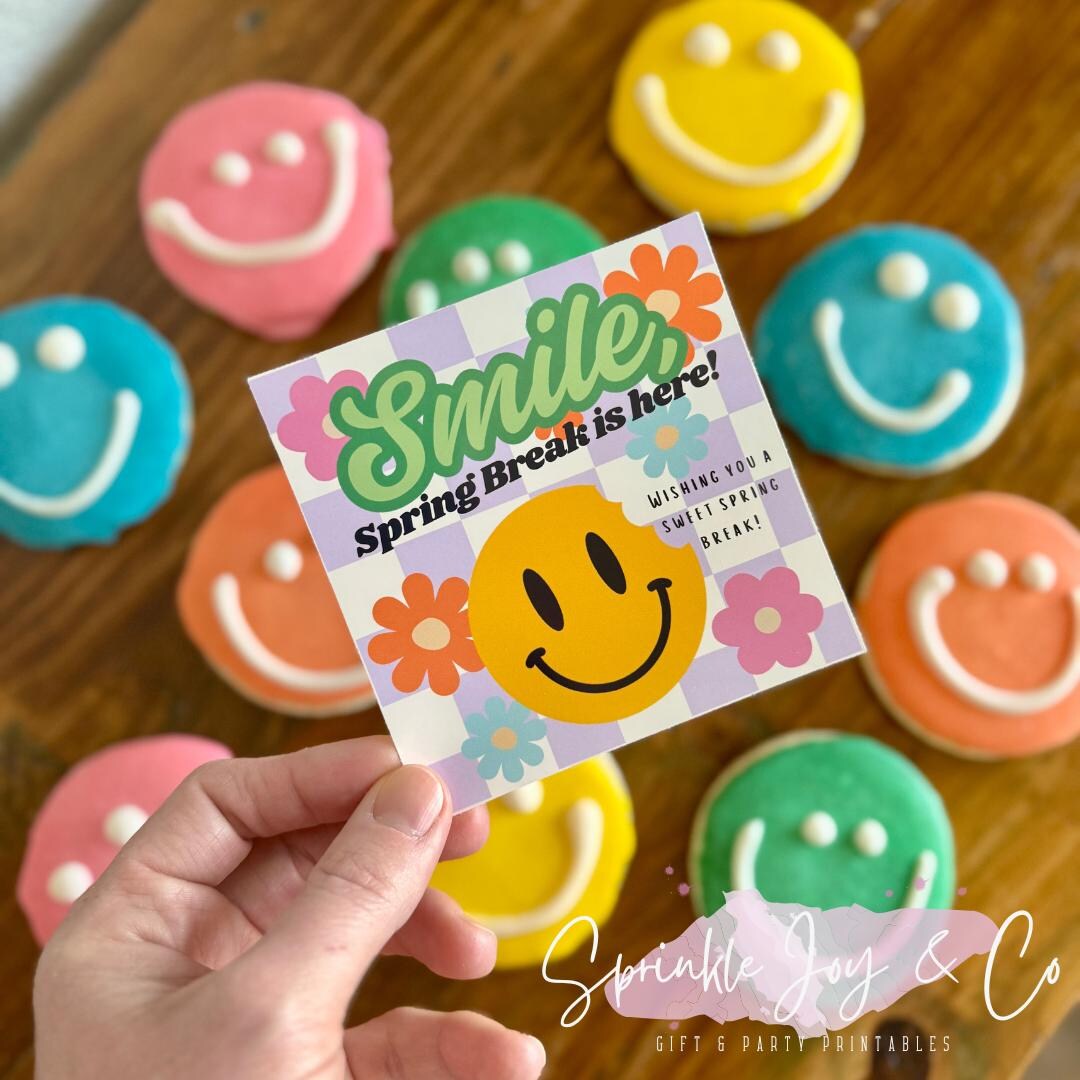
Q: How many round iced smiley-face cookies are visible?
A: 10